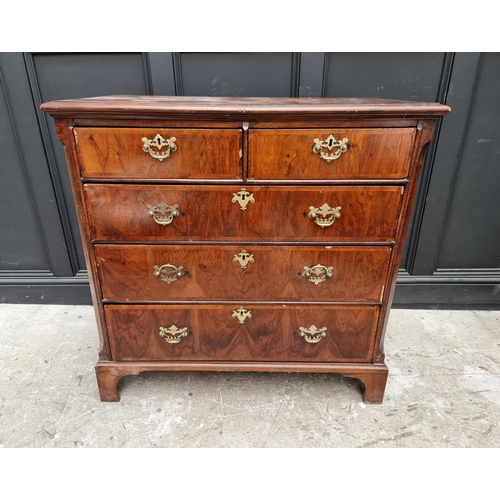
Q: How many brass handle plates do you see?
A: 8